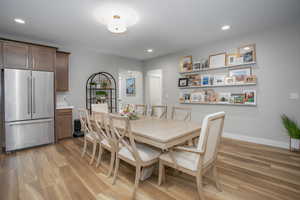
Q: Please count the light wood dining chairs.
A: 8